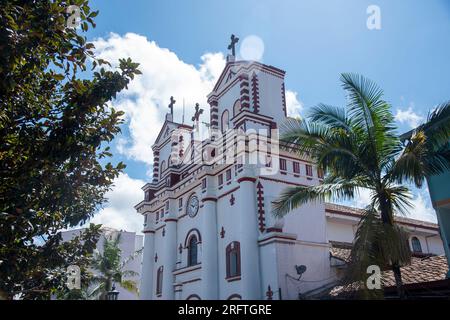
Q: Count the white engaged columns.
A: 4